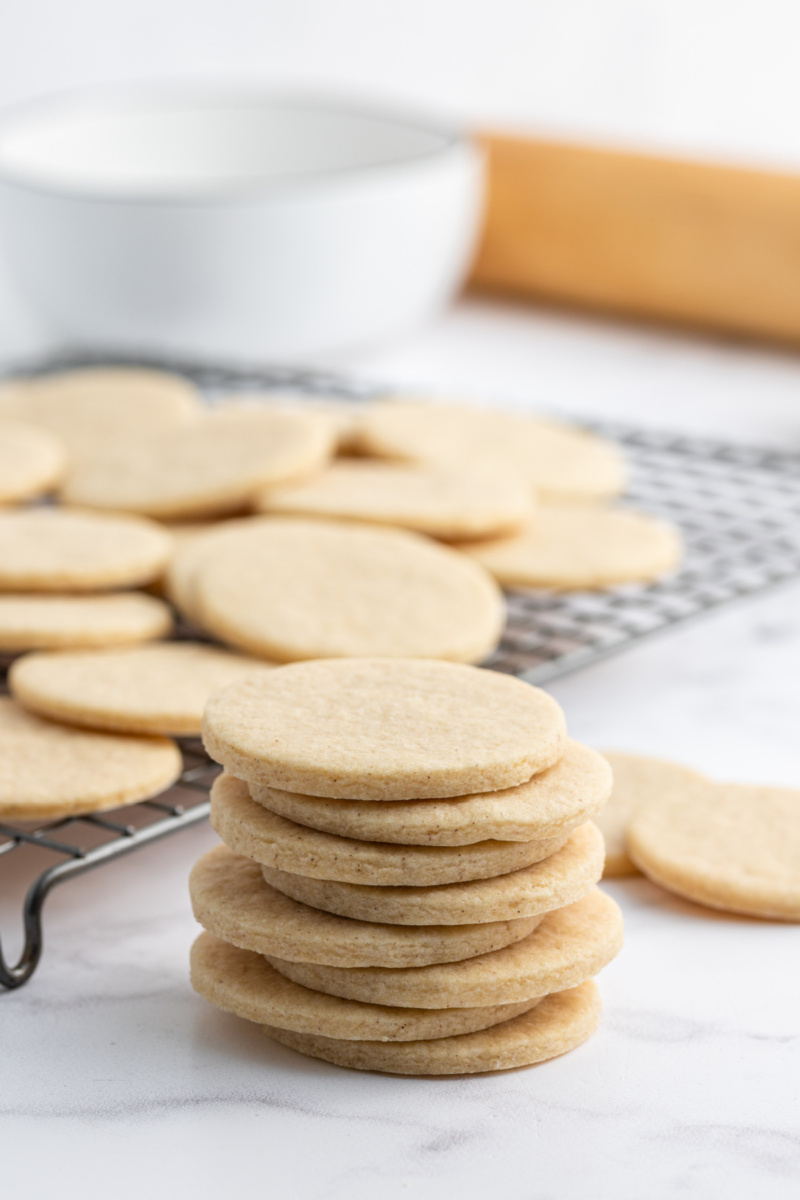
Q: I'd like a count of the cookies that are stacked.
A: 8